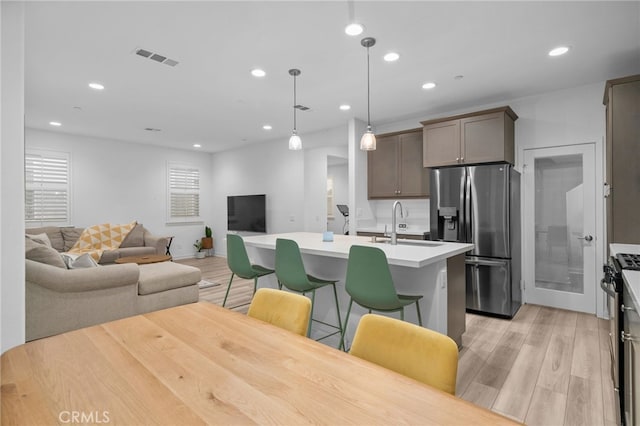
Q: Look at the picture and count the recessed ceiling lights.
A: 10